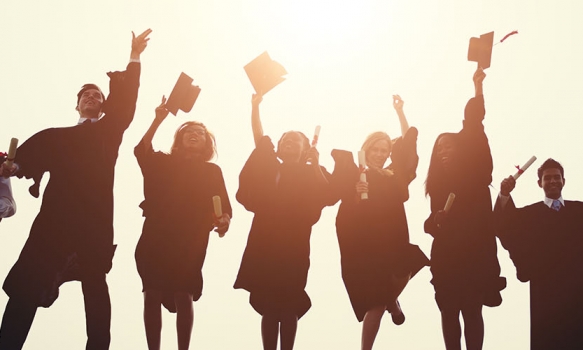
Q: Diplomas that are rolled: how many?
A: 6